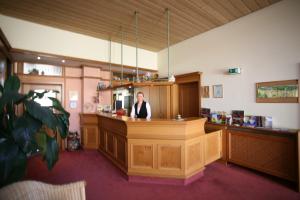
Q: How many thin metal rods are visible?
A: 4